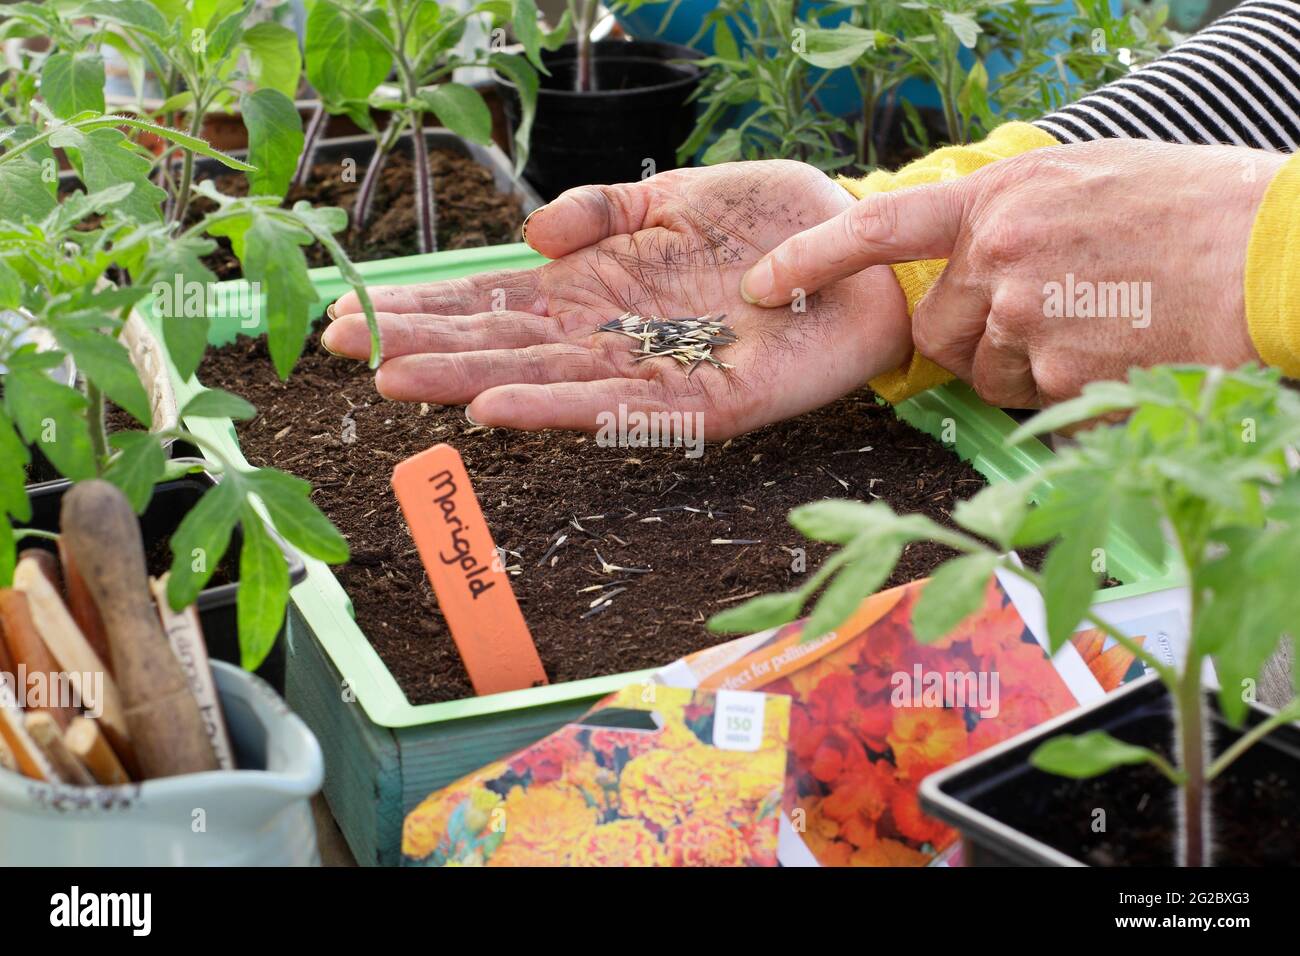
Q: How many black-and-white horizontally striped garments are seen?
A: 1